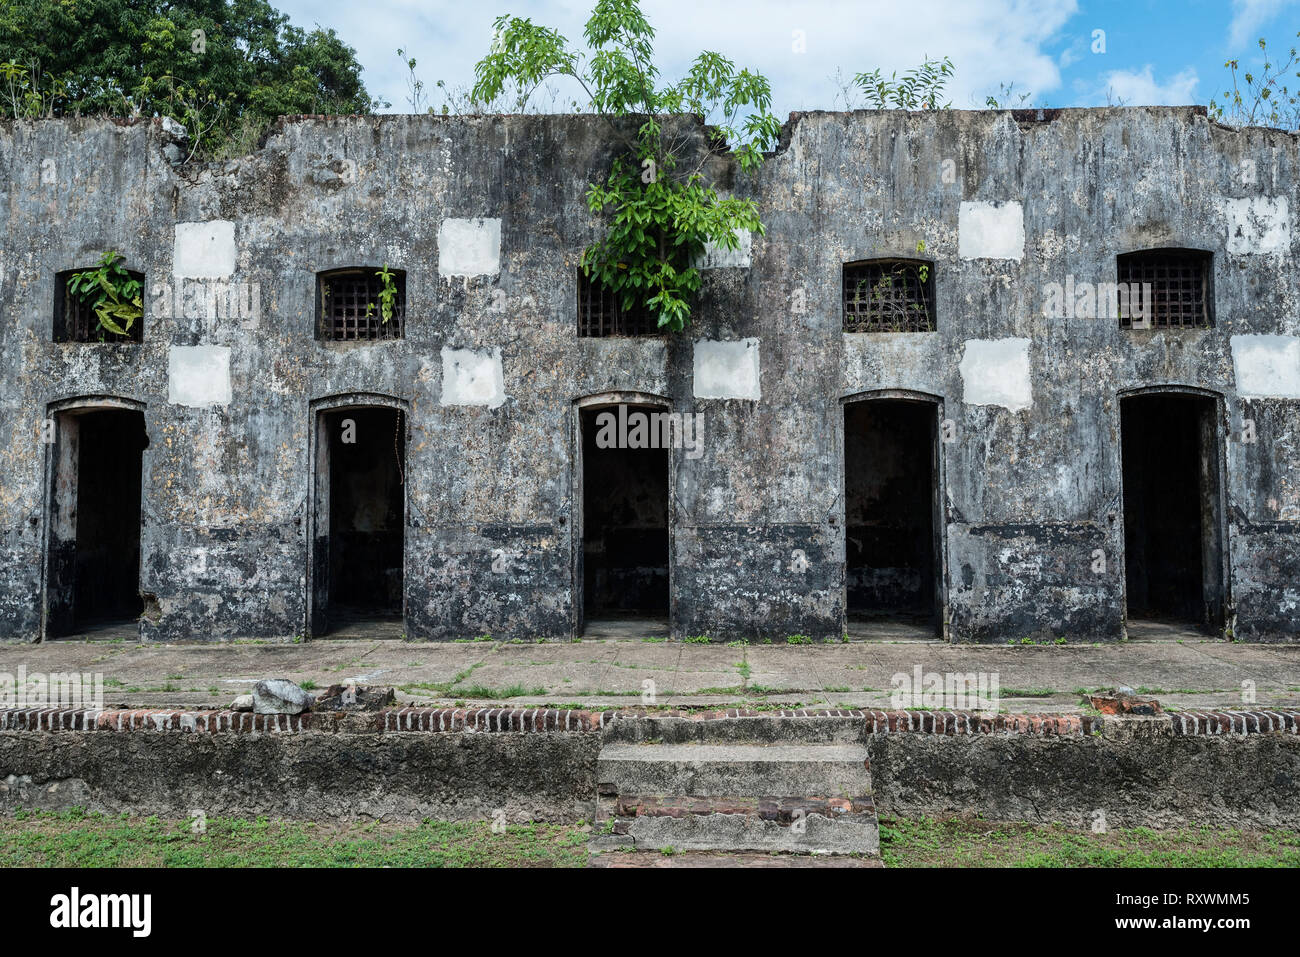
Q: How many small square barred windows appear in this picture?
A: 5